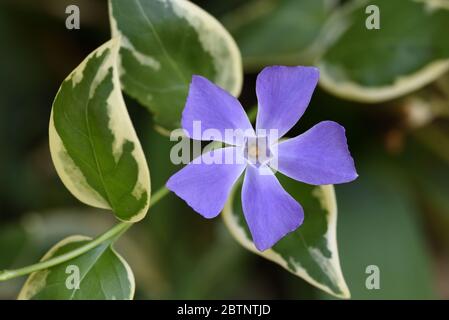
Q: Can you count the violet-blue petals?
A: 5